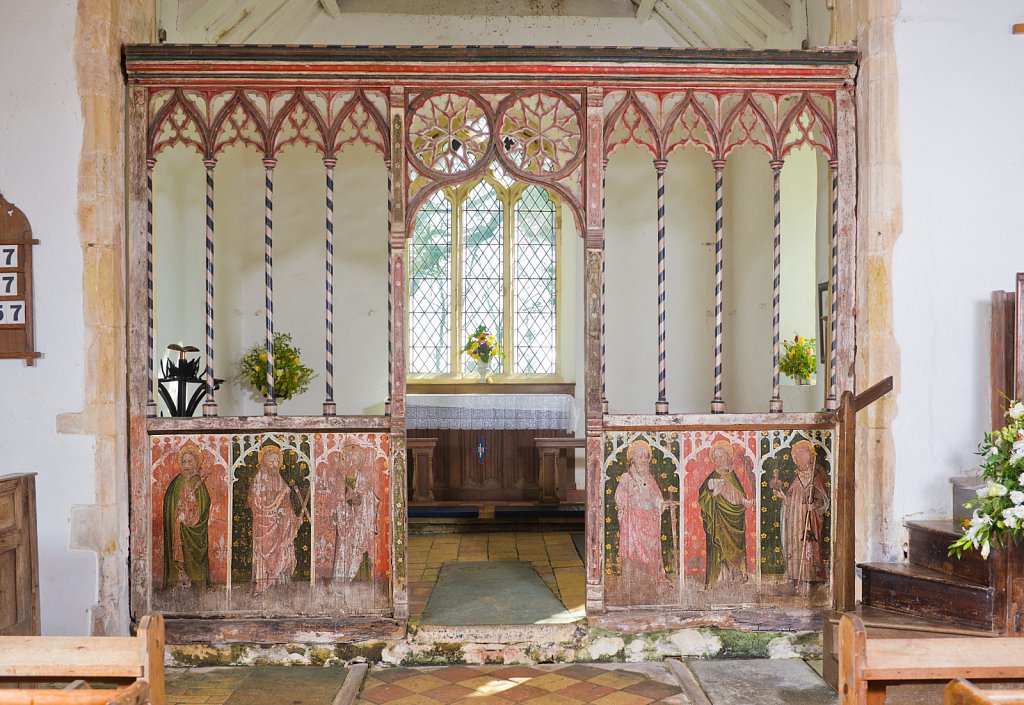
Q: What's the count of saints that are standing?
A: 6